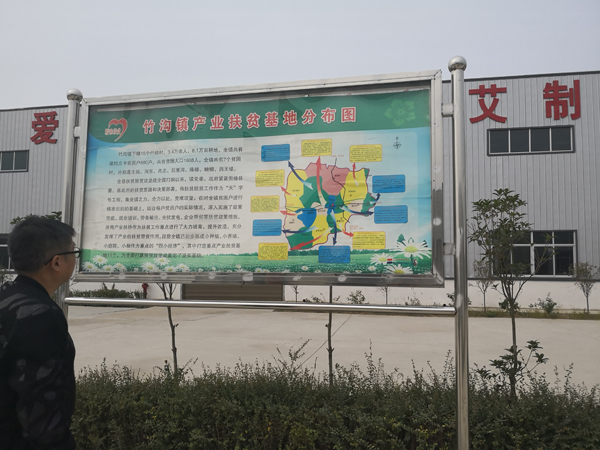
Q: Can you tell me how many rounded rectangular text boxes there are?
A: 11